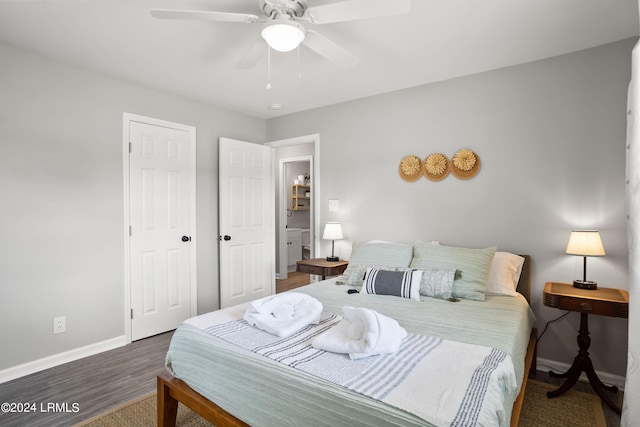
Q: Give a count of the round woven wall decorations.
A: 3